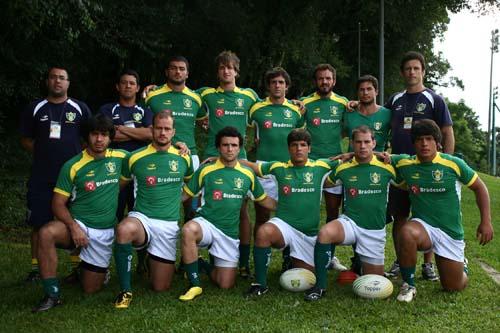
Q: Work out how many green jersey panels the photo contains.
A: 11